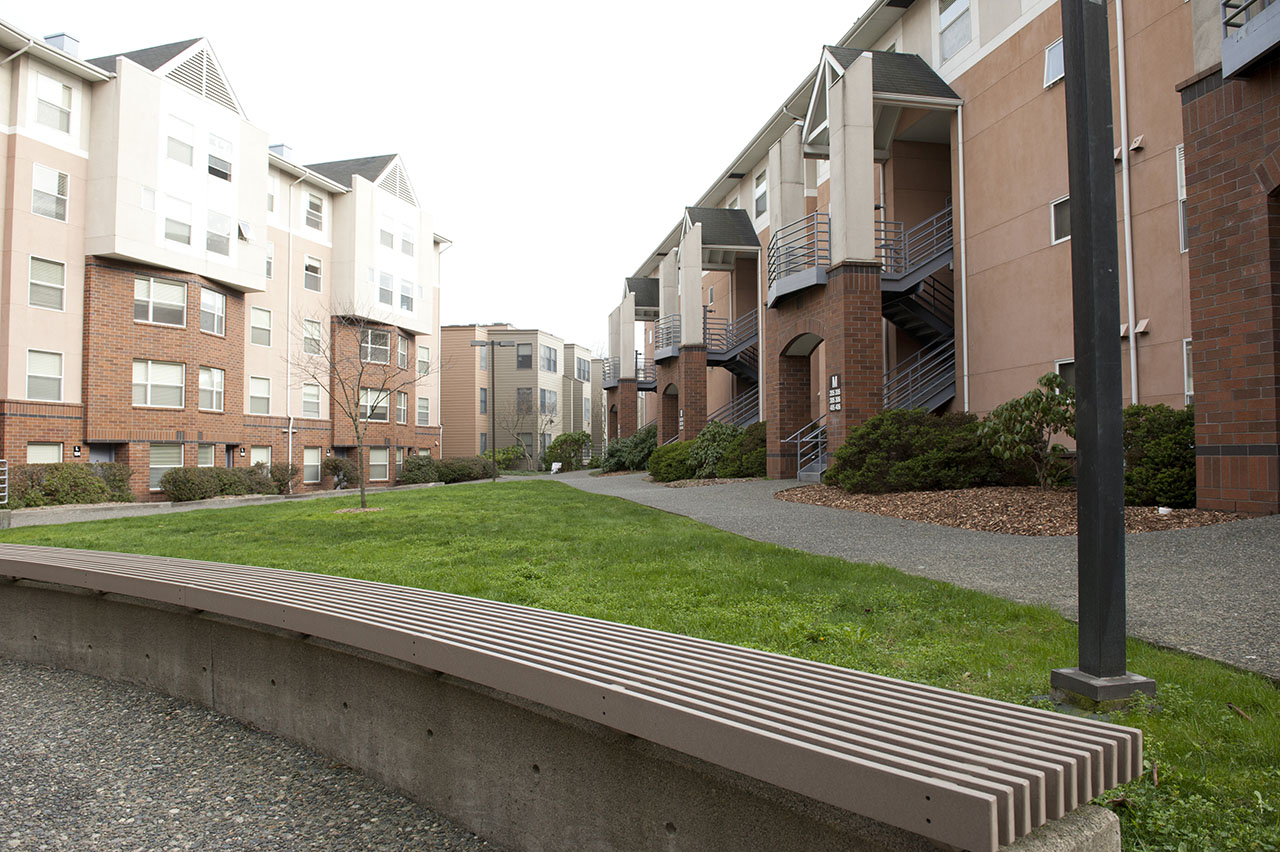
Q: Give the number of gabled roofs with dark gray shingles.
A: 5